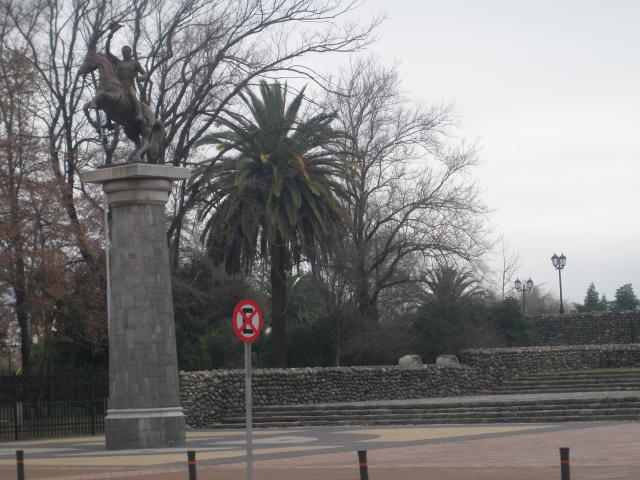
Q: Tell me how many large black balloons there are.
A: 0